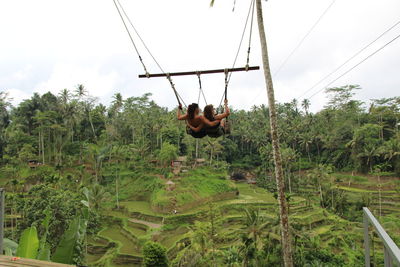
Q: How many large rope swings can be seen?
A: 1